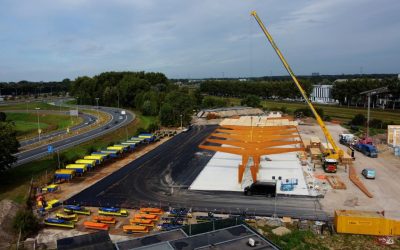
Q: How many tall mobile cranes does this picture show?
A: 1